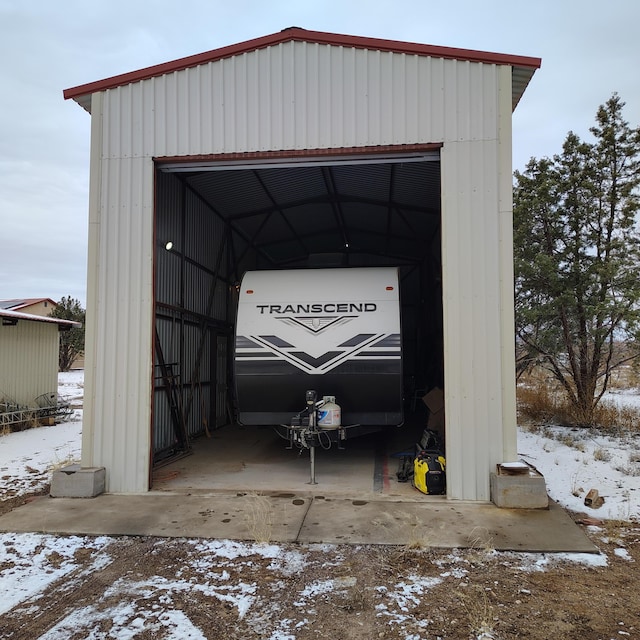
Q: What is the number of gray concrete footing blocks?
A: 2